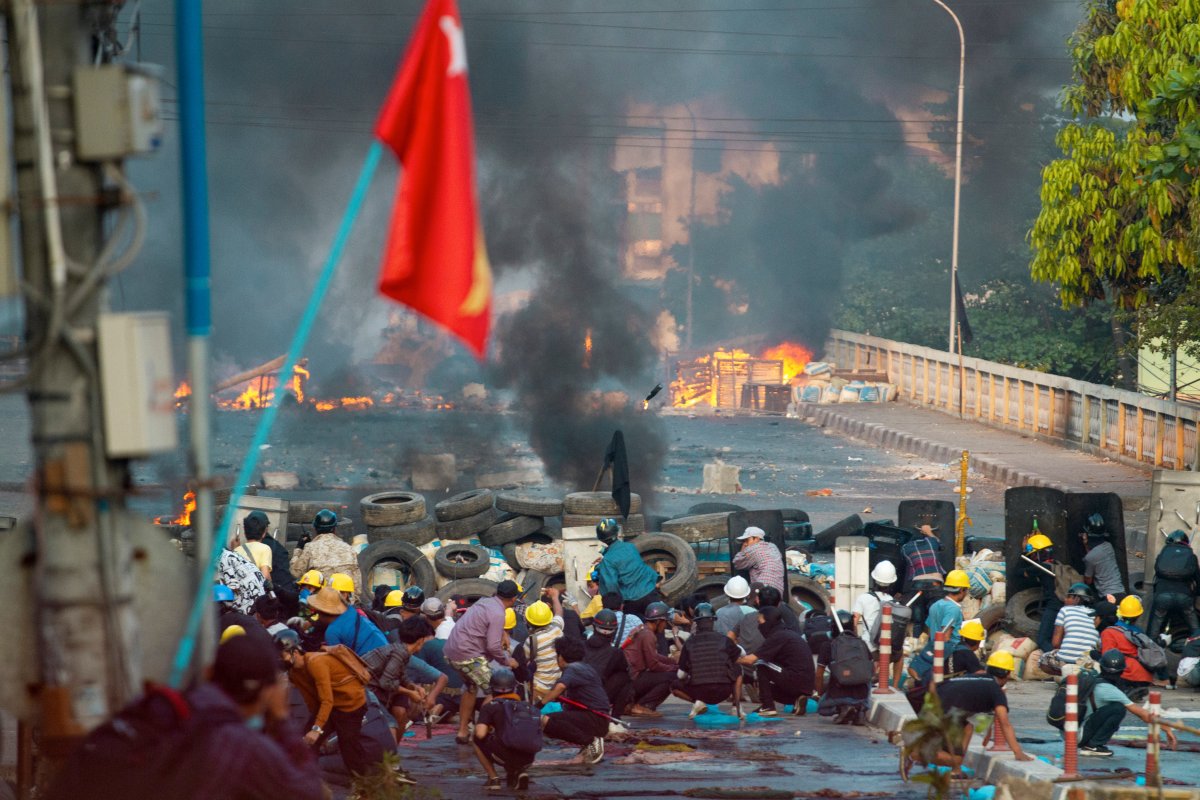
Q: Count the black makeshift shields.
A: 4